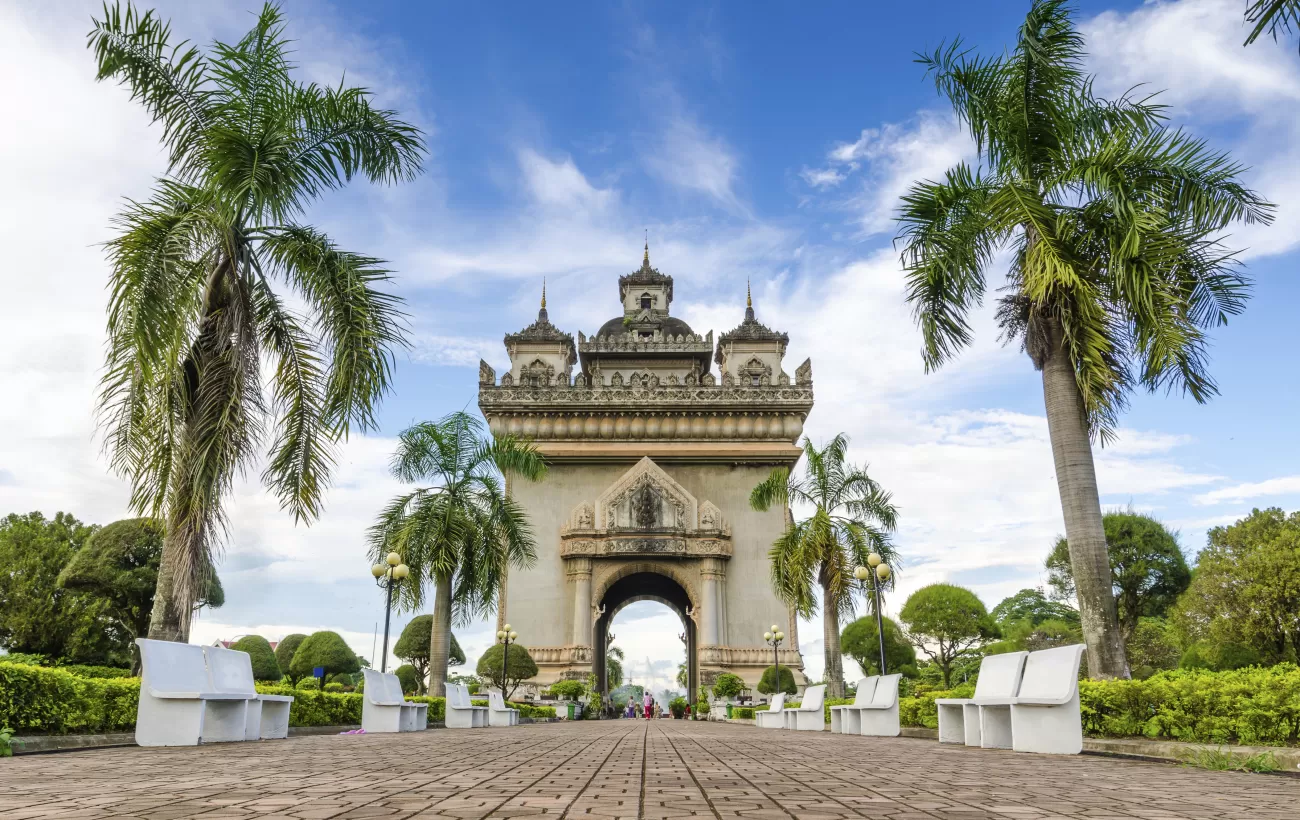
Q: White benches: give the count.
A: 8